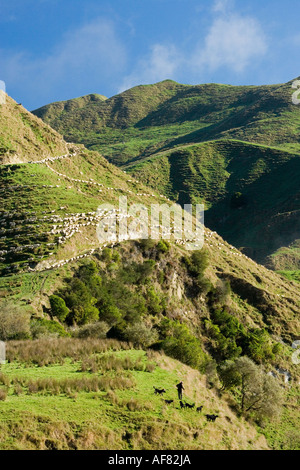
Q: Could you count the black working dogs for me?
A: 6